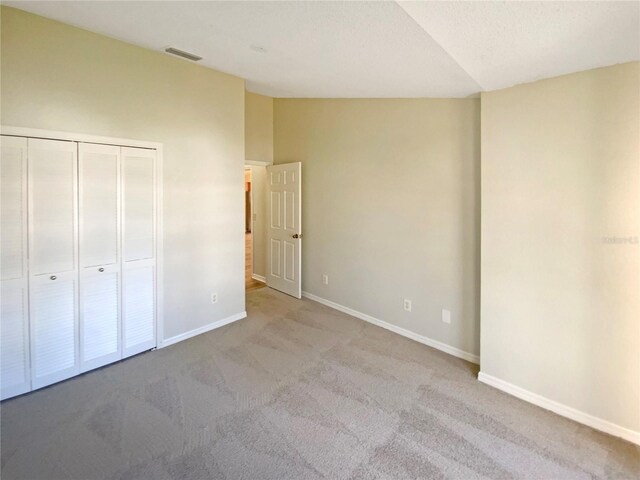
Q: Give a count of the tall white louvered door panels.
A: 4